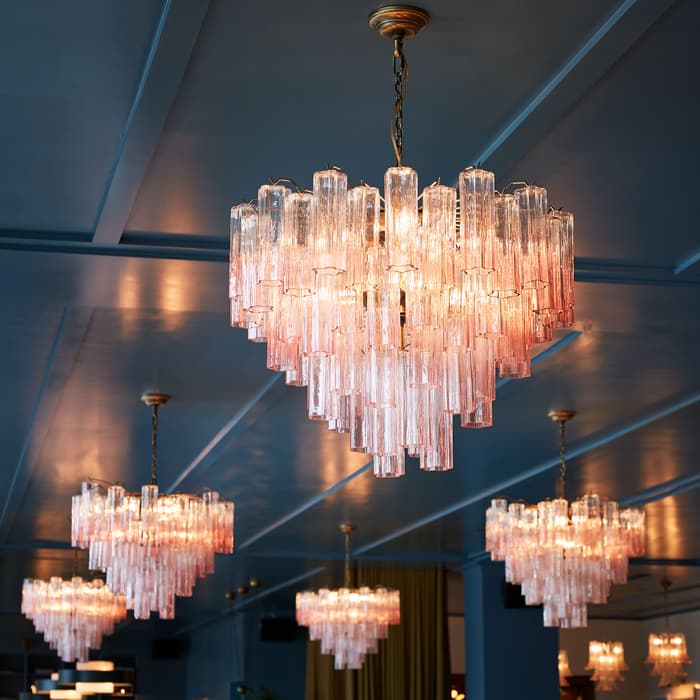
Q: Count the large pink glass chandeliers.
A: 5